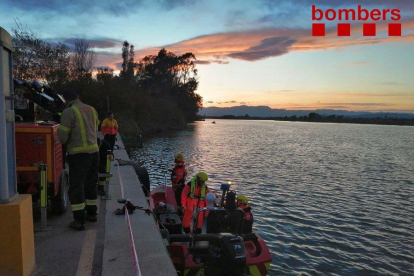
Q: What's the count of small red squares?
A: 4